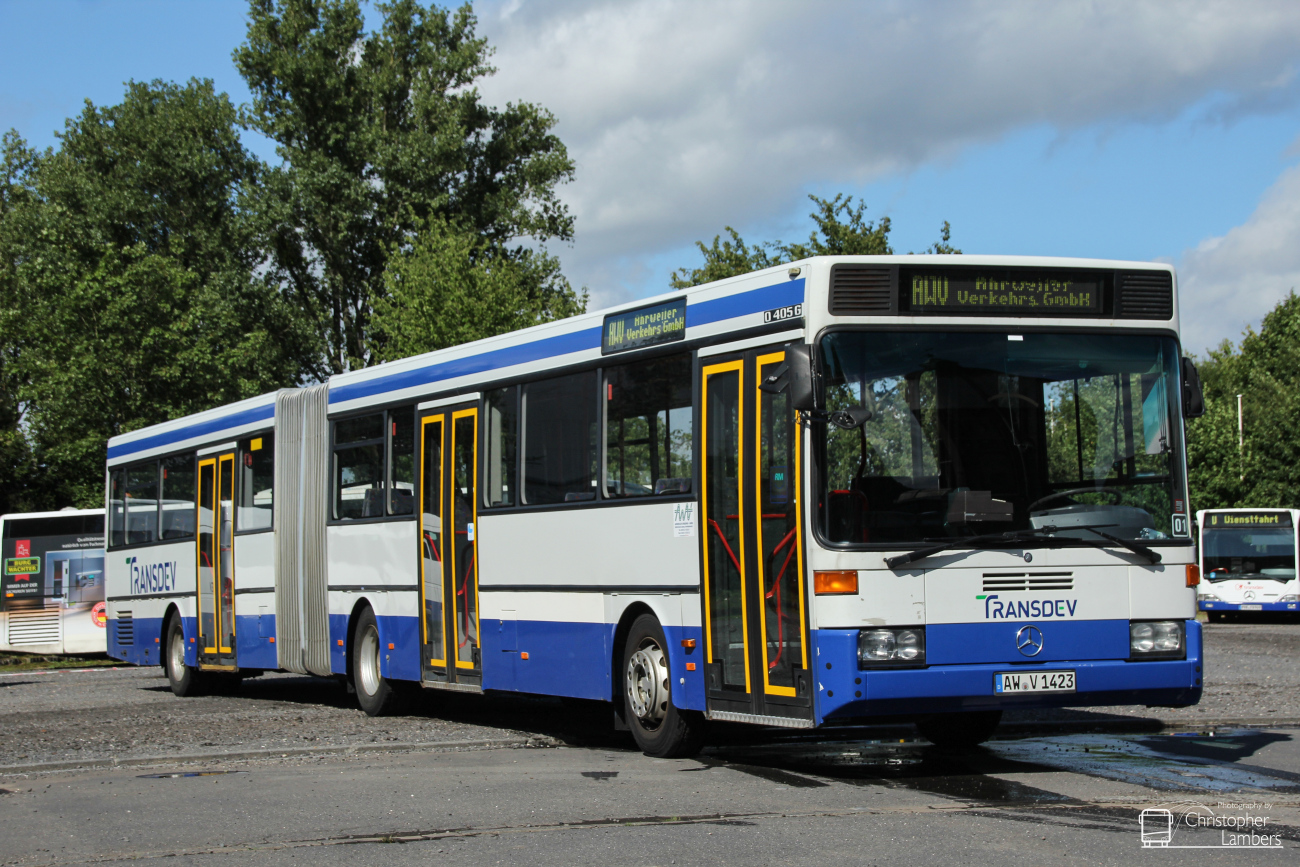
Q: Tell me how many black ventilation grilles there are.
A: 2